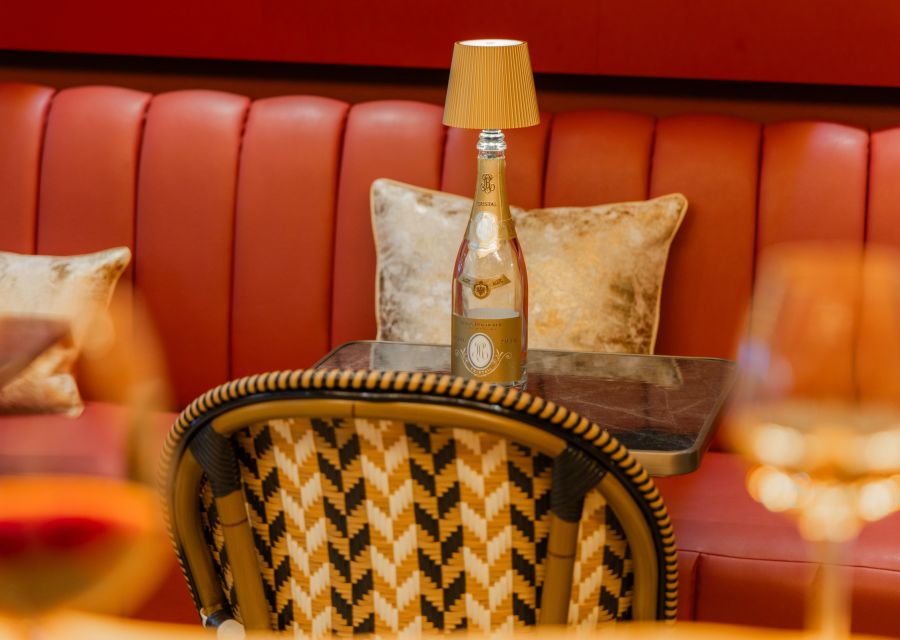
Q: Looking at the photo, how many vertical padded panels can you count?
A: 10